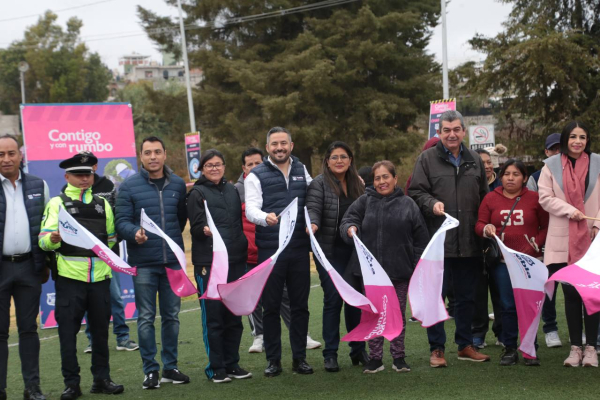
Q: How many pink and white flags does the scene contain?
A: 9